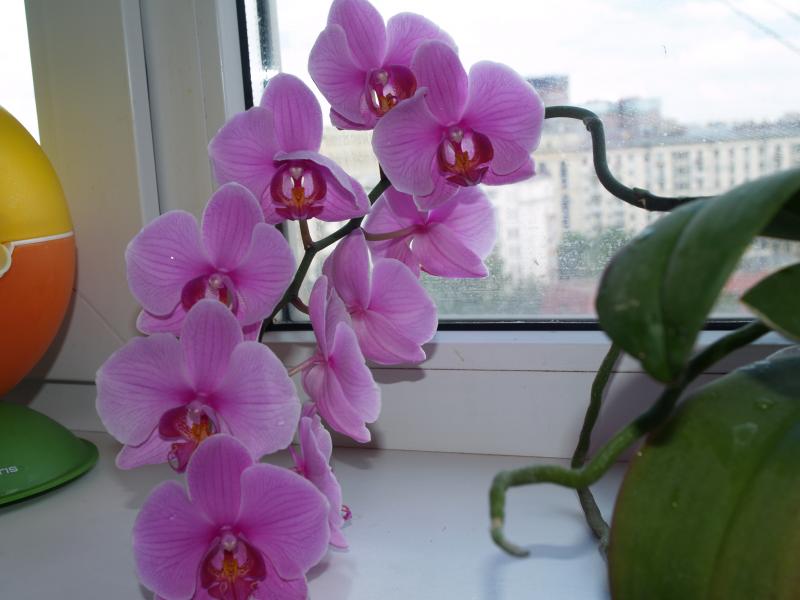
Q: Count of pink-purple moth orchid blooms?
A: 10